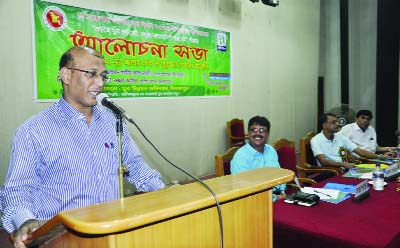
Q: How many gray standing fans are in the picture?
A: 1